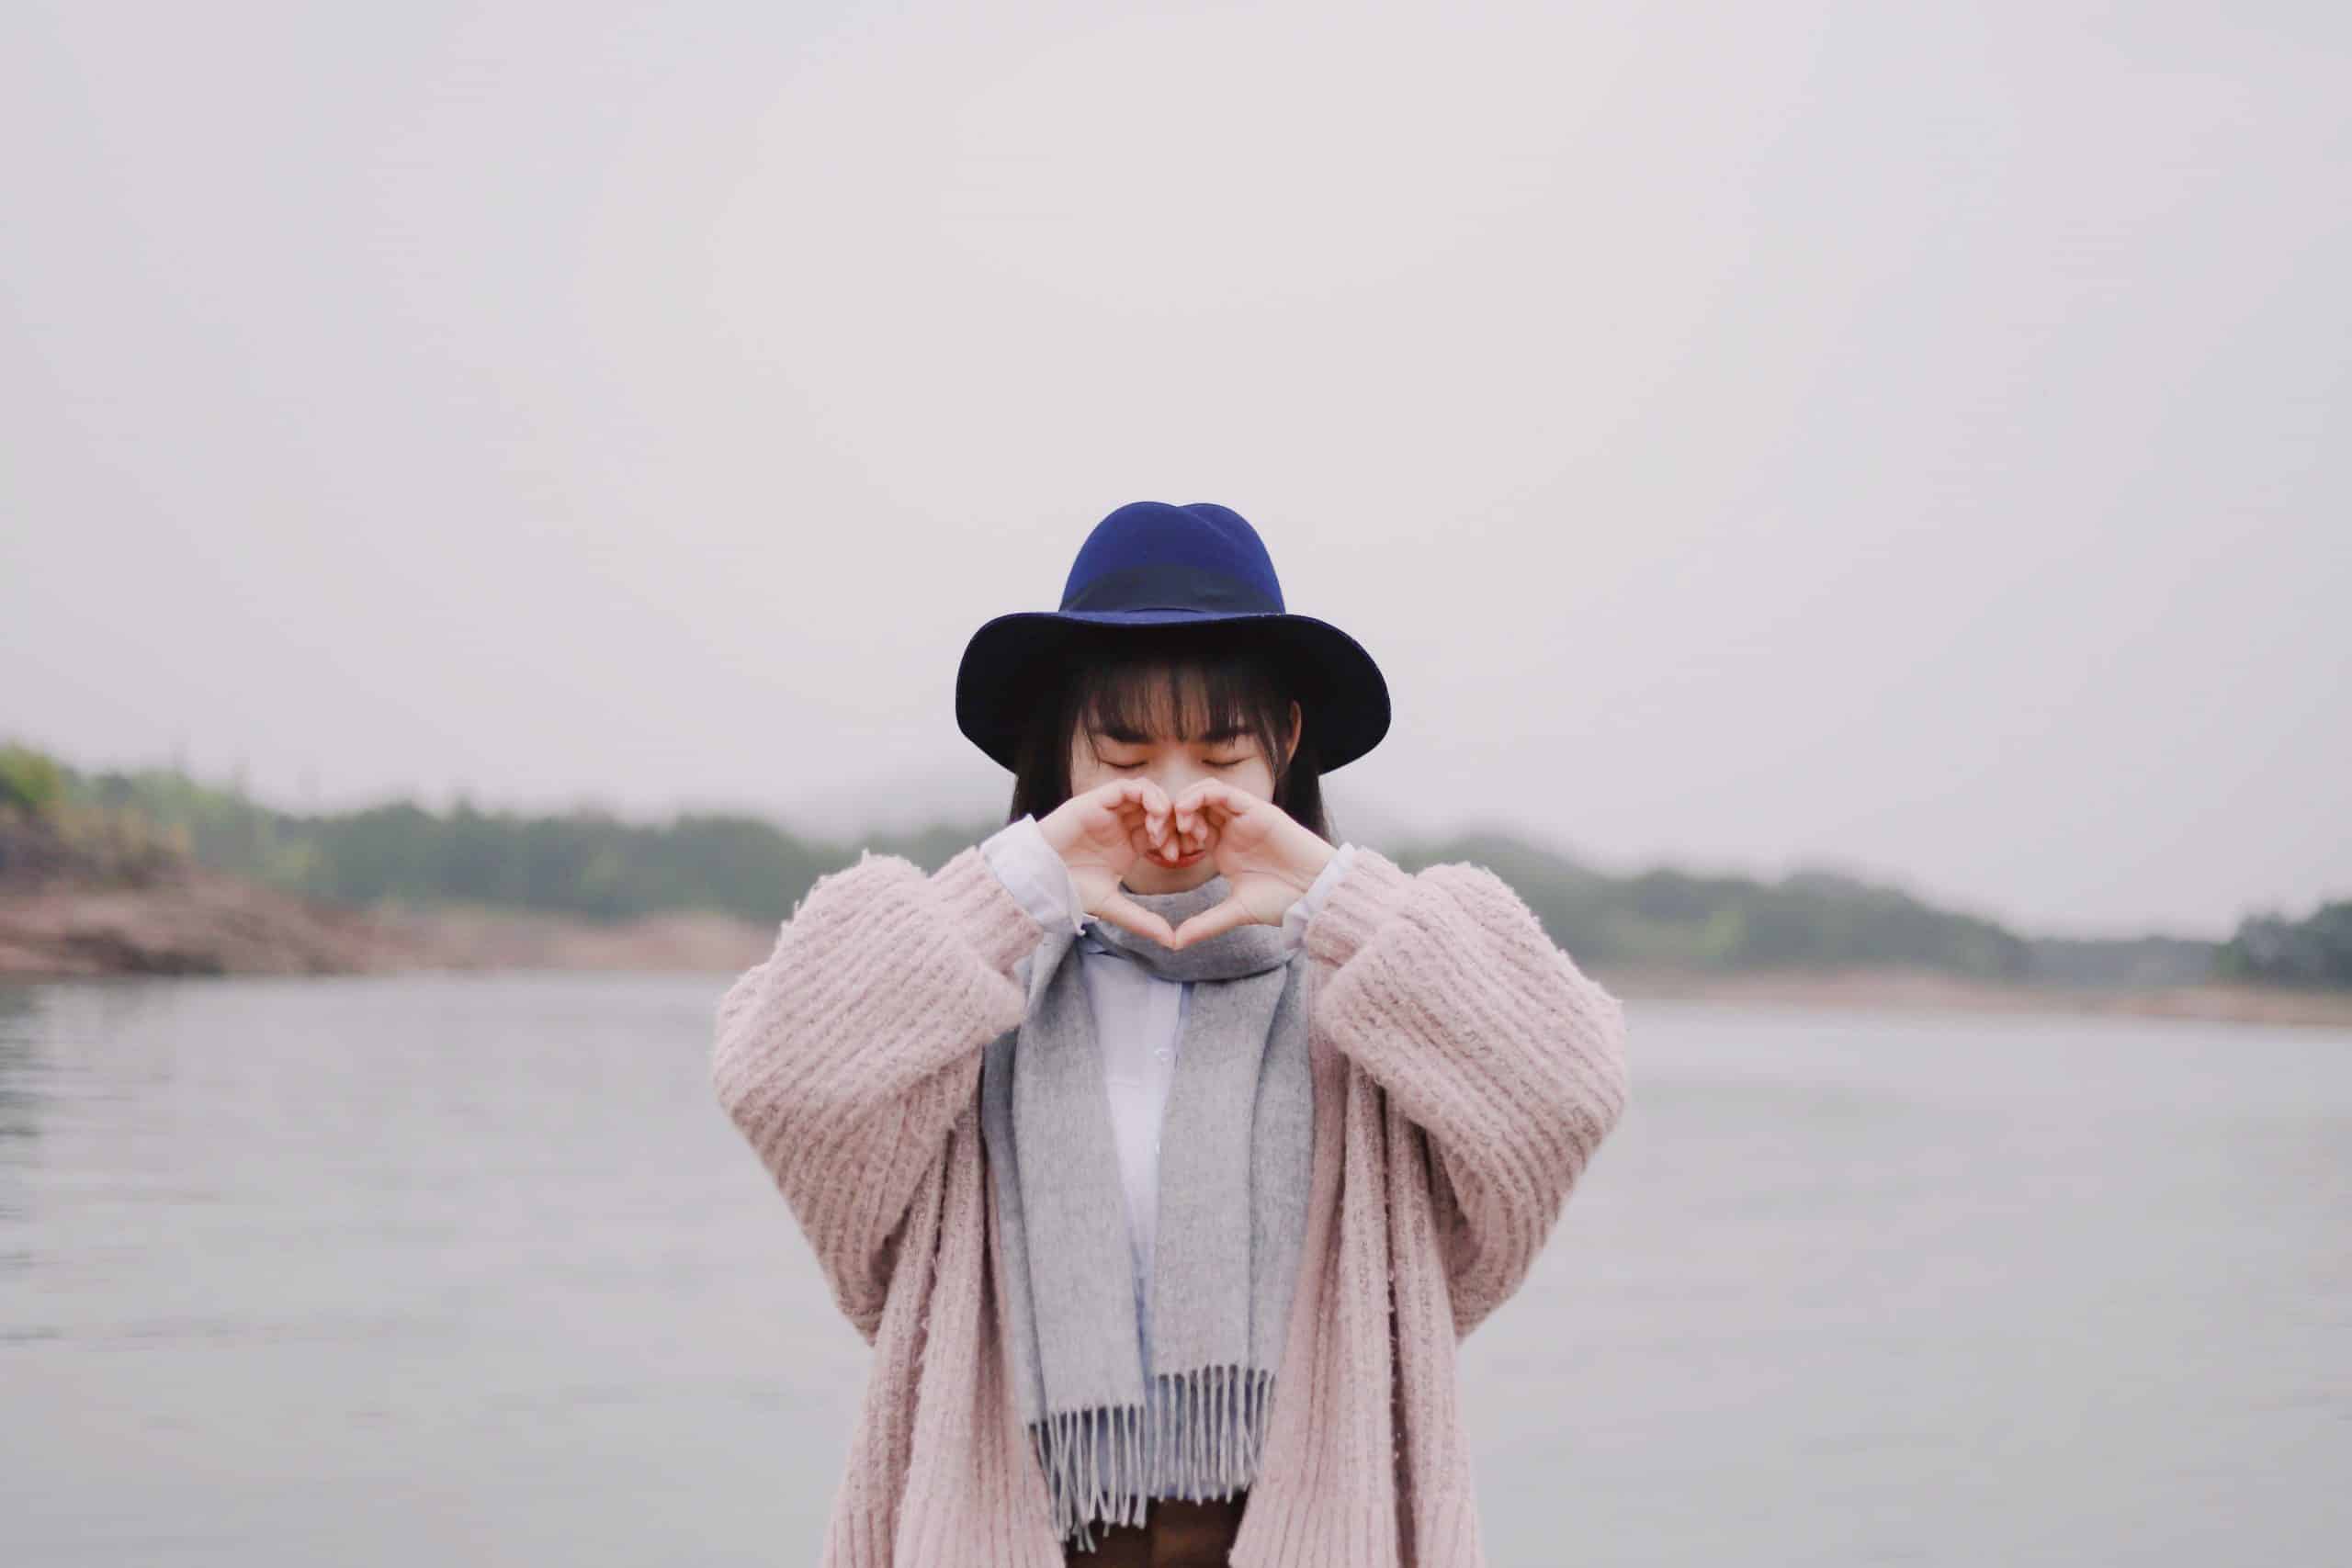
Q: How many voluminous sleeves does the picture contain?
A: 2